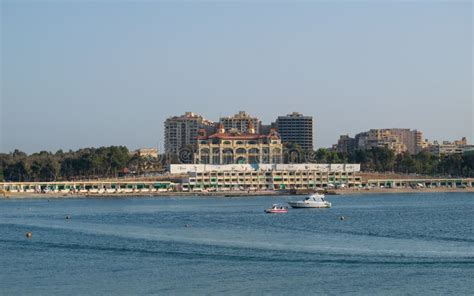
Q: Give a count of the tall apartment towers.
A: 3